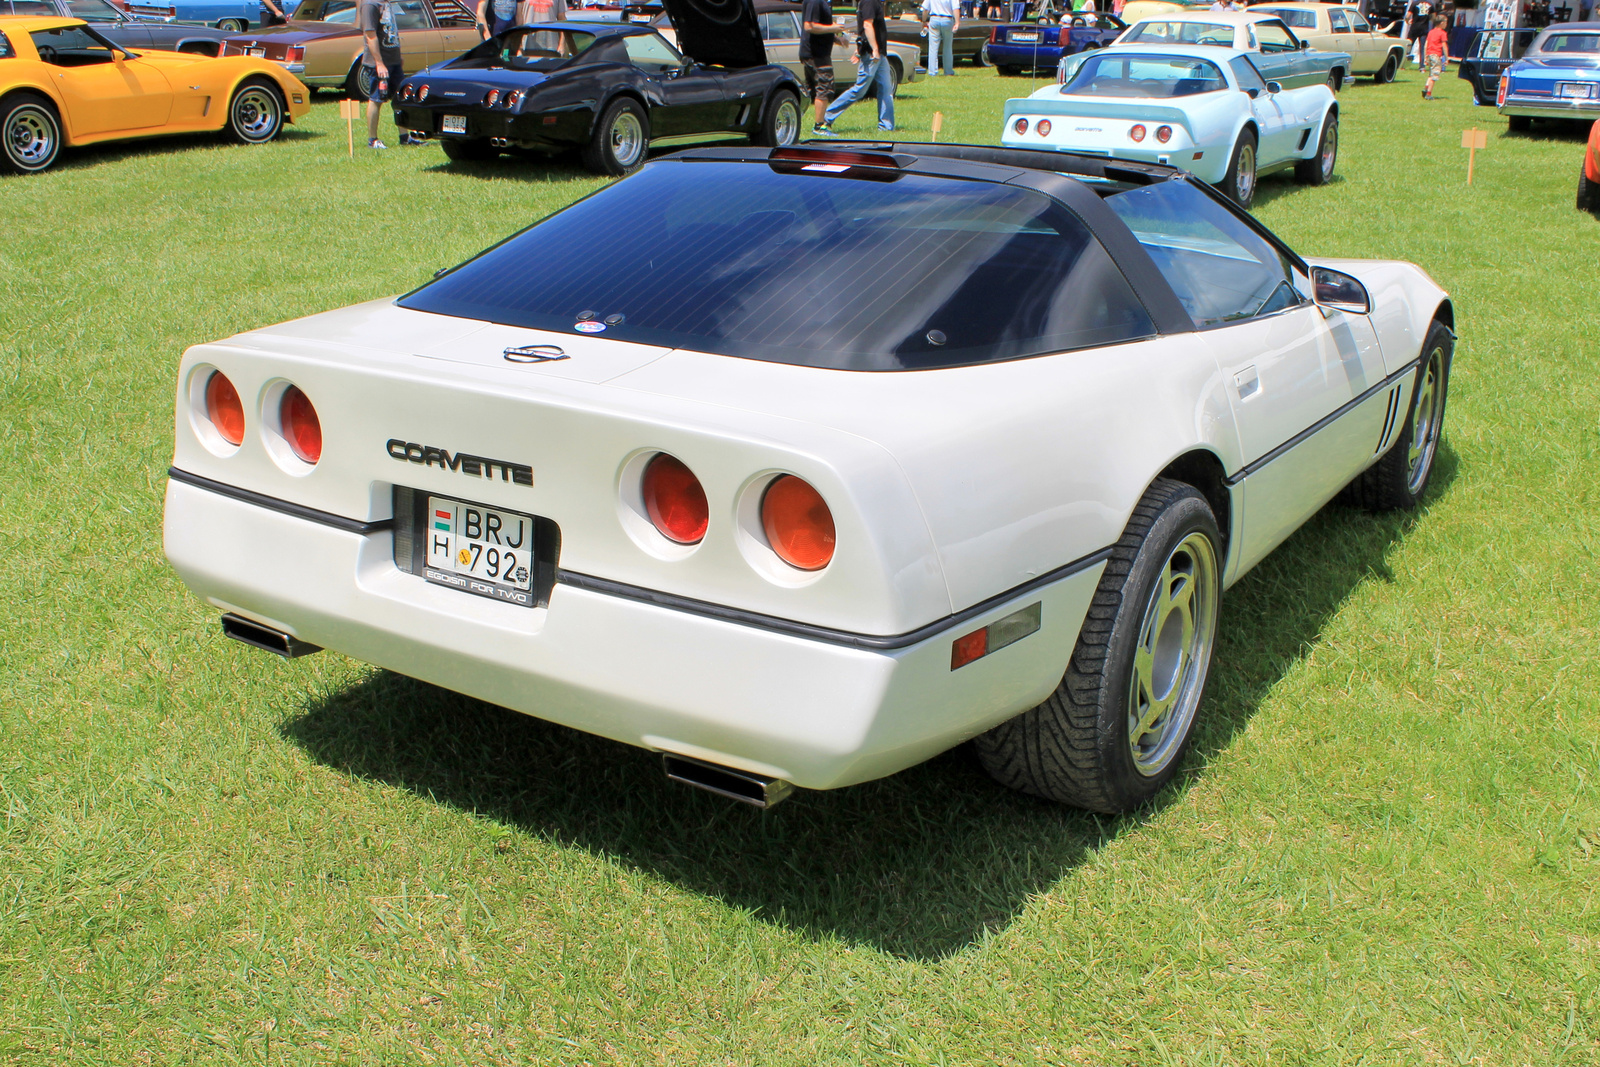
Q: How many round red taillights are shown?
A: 12